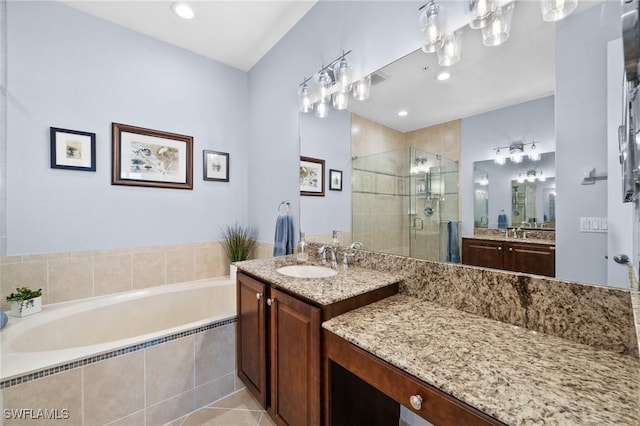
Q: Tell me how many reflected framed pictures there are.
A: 2